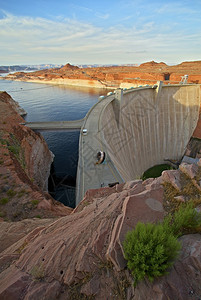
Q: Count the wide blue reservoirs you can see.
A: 1